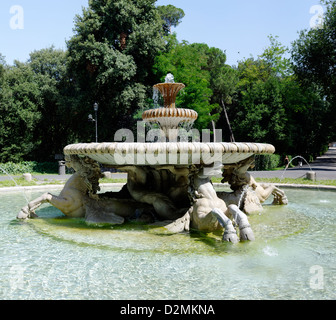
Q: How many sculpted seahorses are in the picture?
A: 3